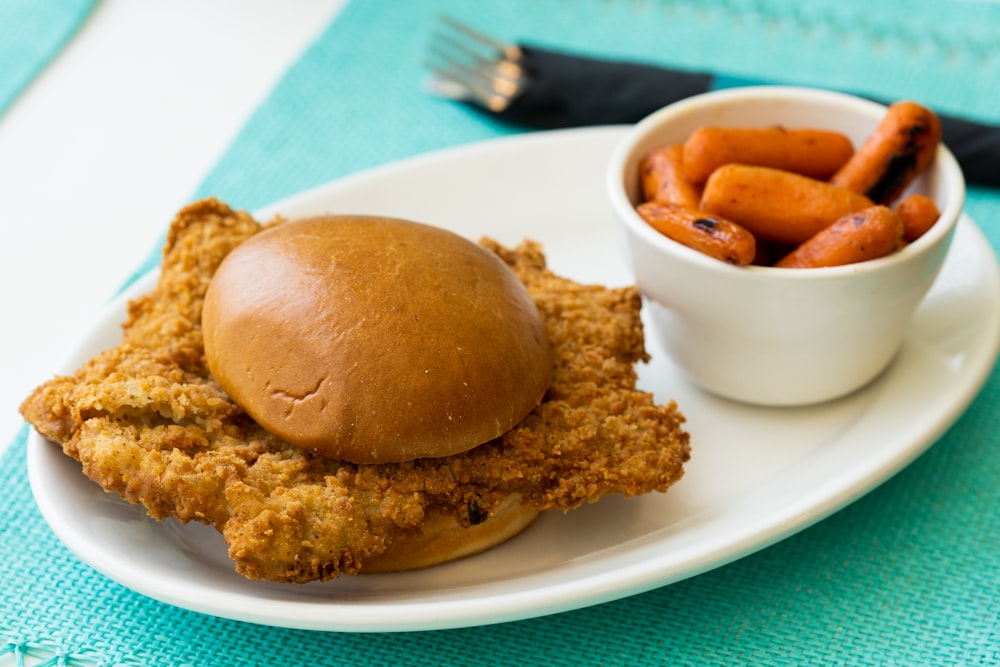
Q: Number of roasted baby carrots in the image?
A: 7